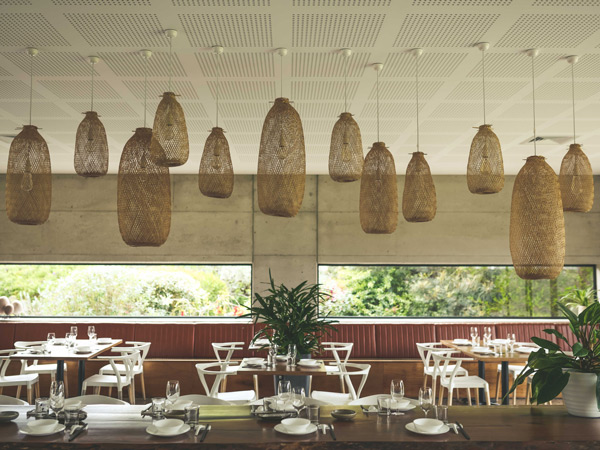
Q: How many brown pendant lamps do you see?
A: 12